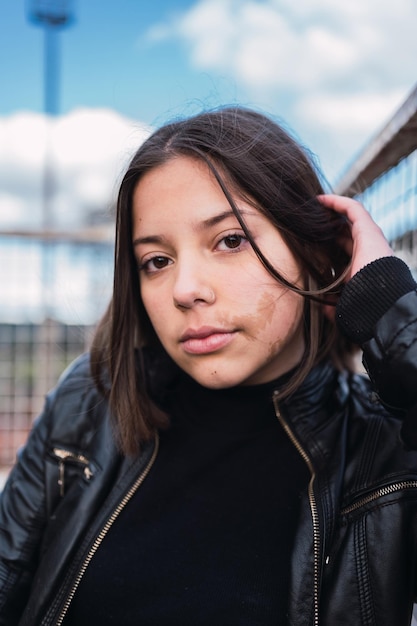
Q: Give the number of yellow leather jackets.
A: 0